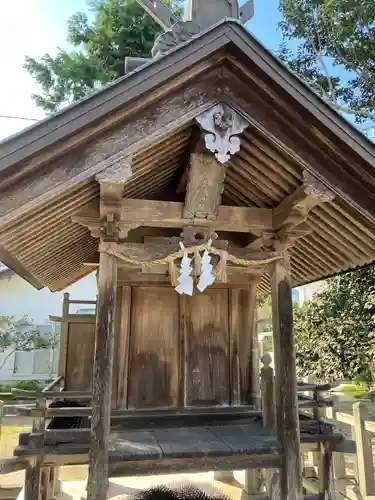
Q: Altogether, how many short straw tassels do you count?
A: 3